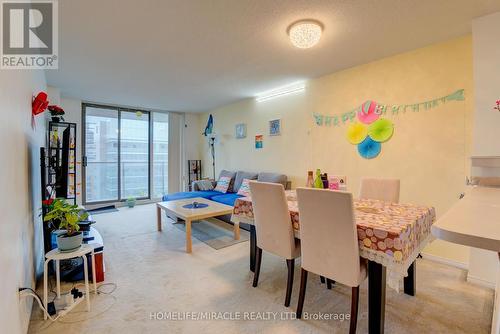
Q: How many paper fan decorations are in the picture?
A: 4